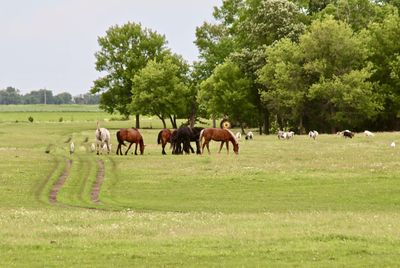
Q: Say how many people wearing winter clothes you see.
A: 0